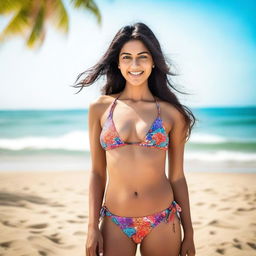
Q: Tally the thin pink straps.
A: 2